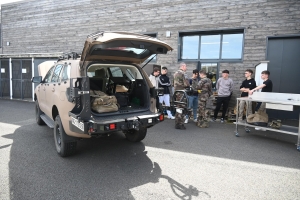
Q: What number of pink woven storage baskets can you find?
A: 0